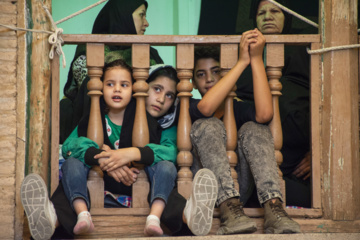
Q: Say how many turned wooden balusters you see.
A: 5